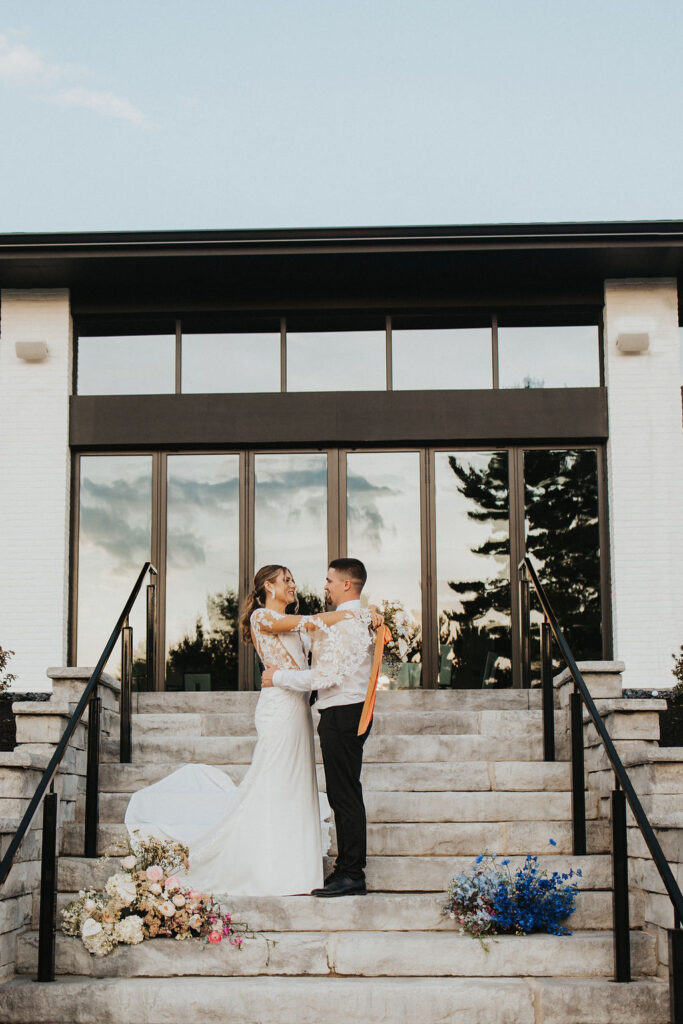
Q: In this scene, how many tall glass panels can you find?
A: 6